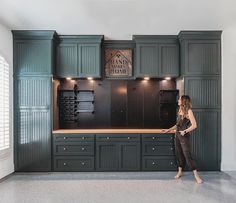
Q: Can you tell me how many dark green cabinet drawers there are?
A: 7